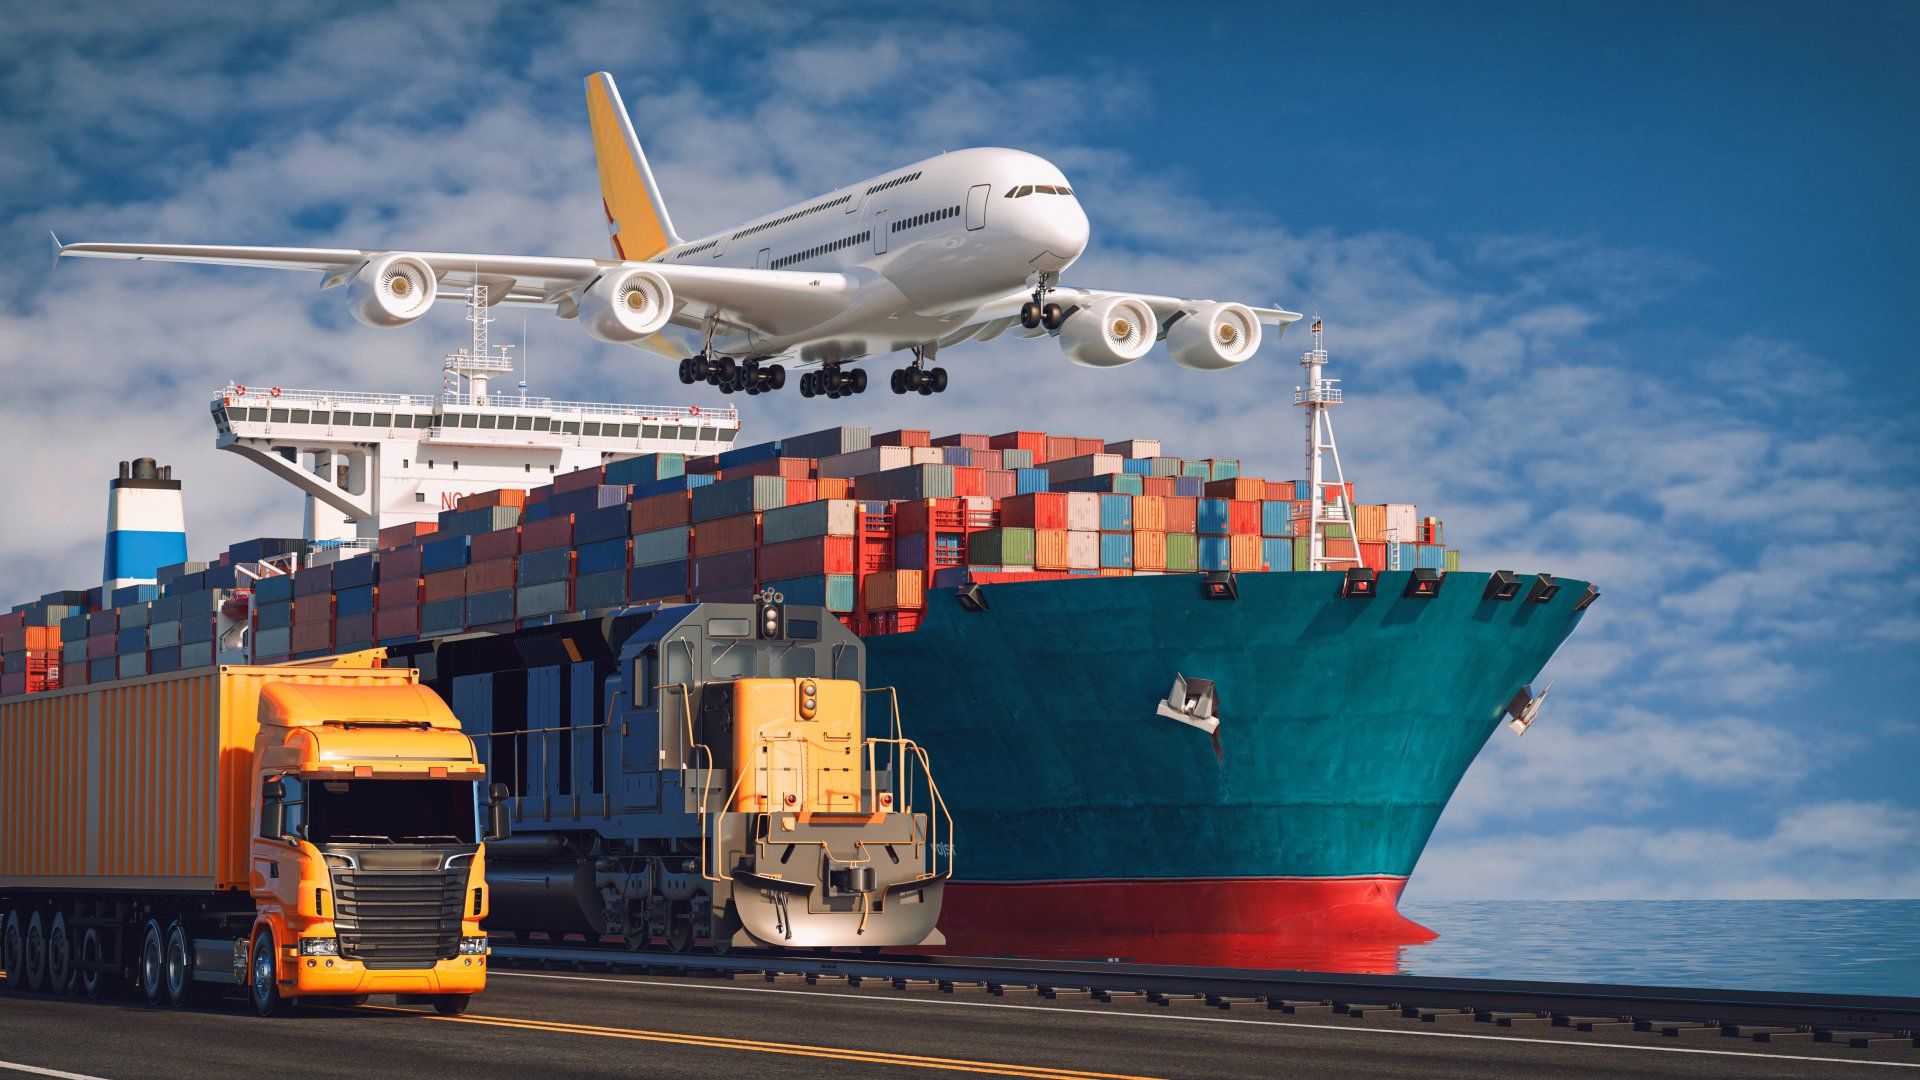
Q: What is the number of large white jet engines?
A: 4